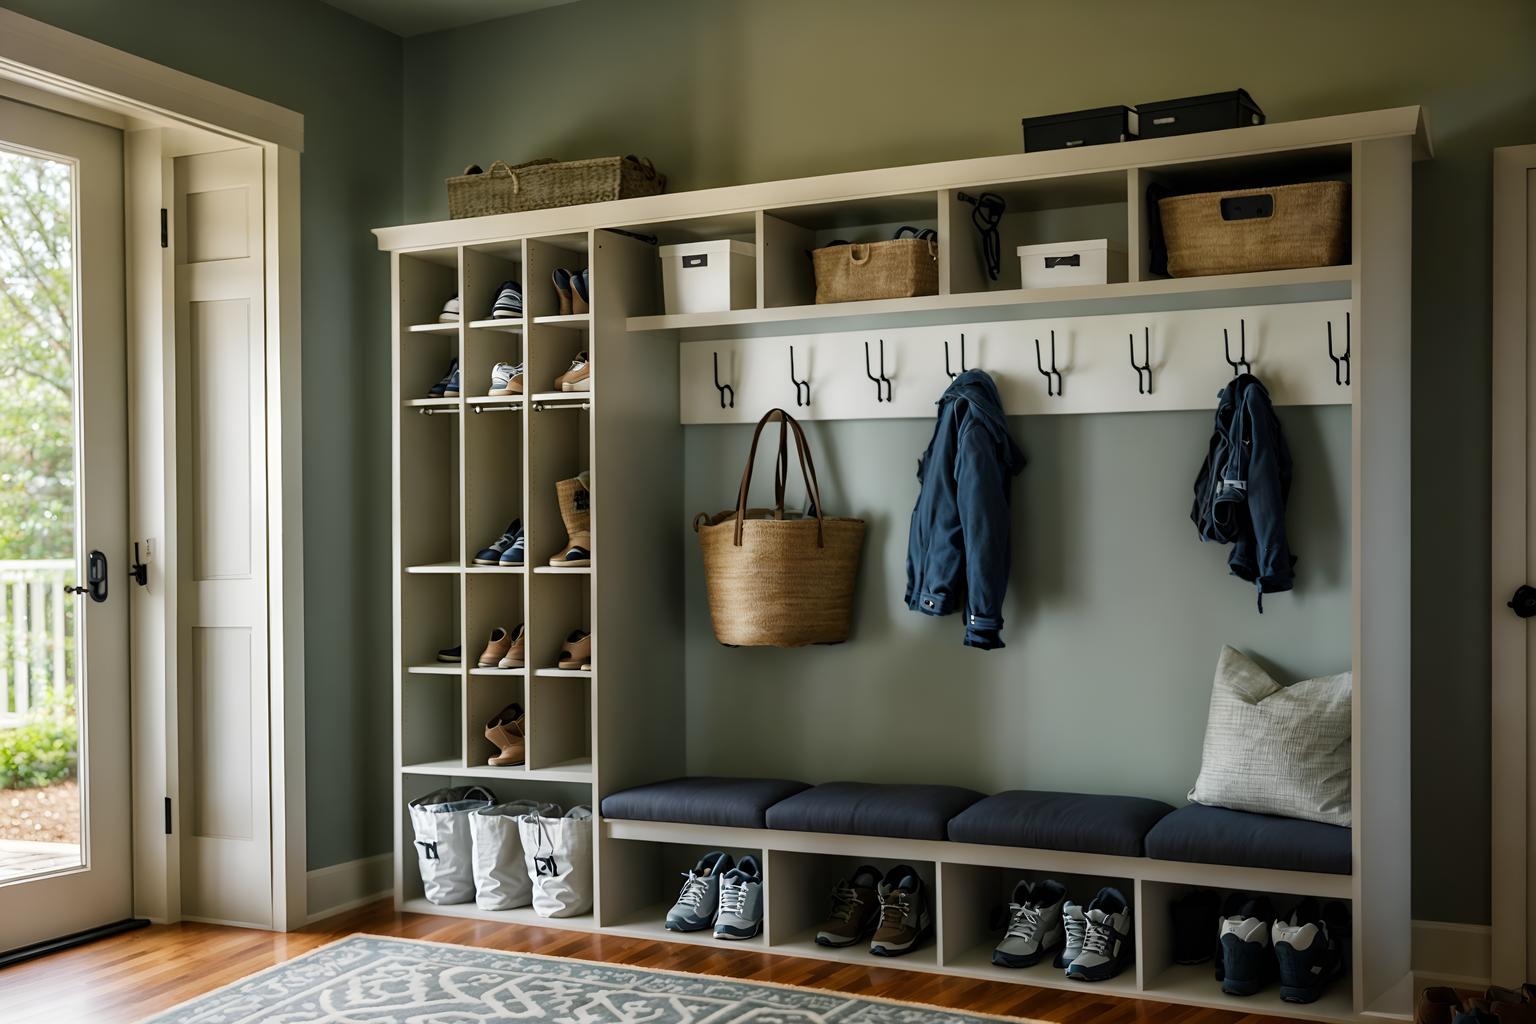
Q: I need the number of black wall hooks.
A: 8